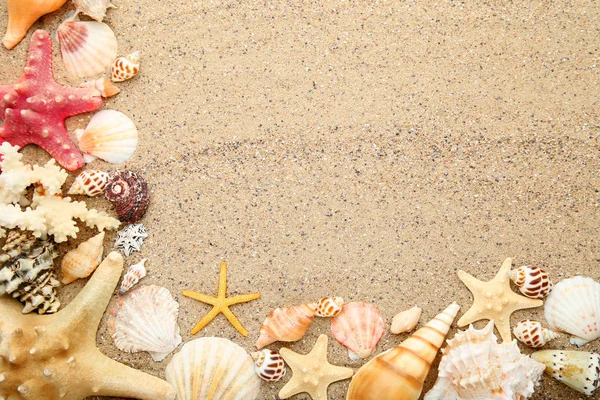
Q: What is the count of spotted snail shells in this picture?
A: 6